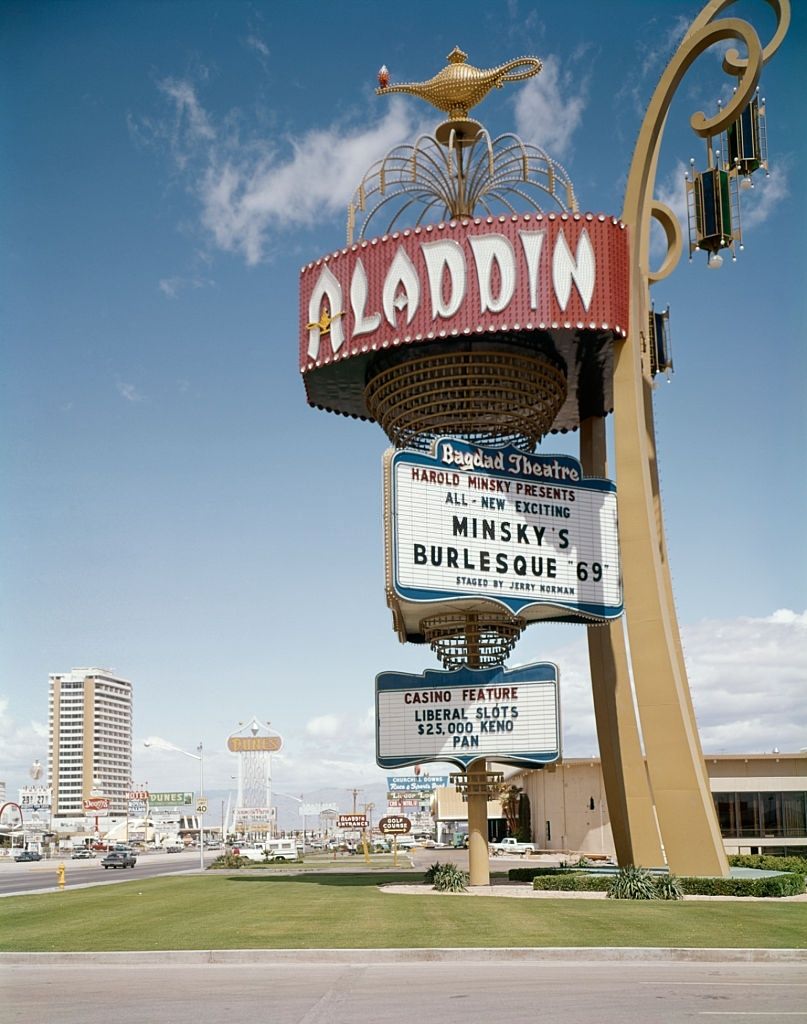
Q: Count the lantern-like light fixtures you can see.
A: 3